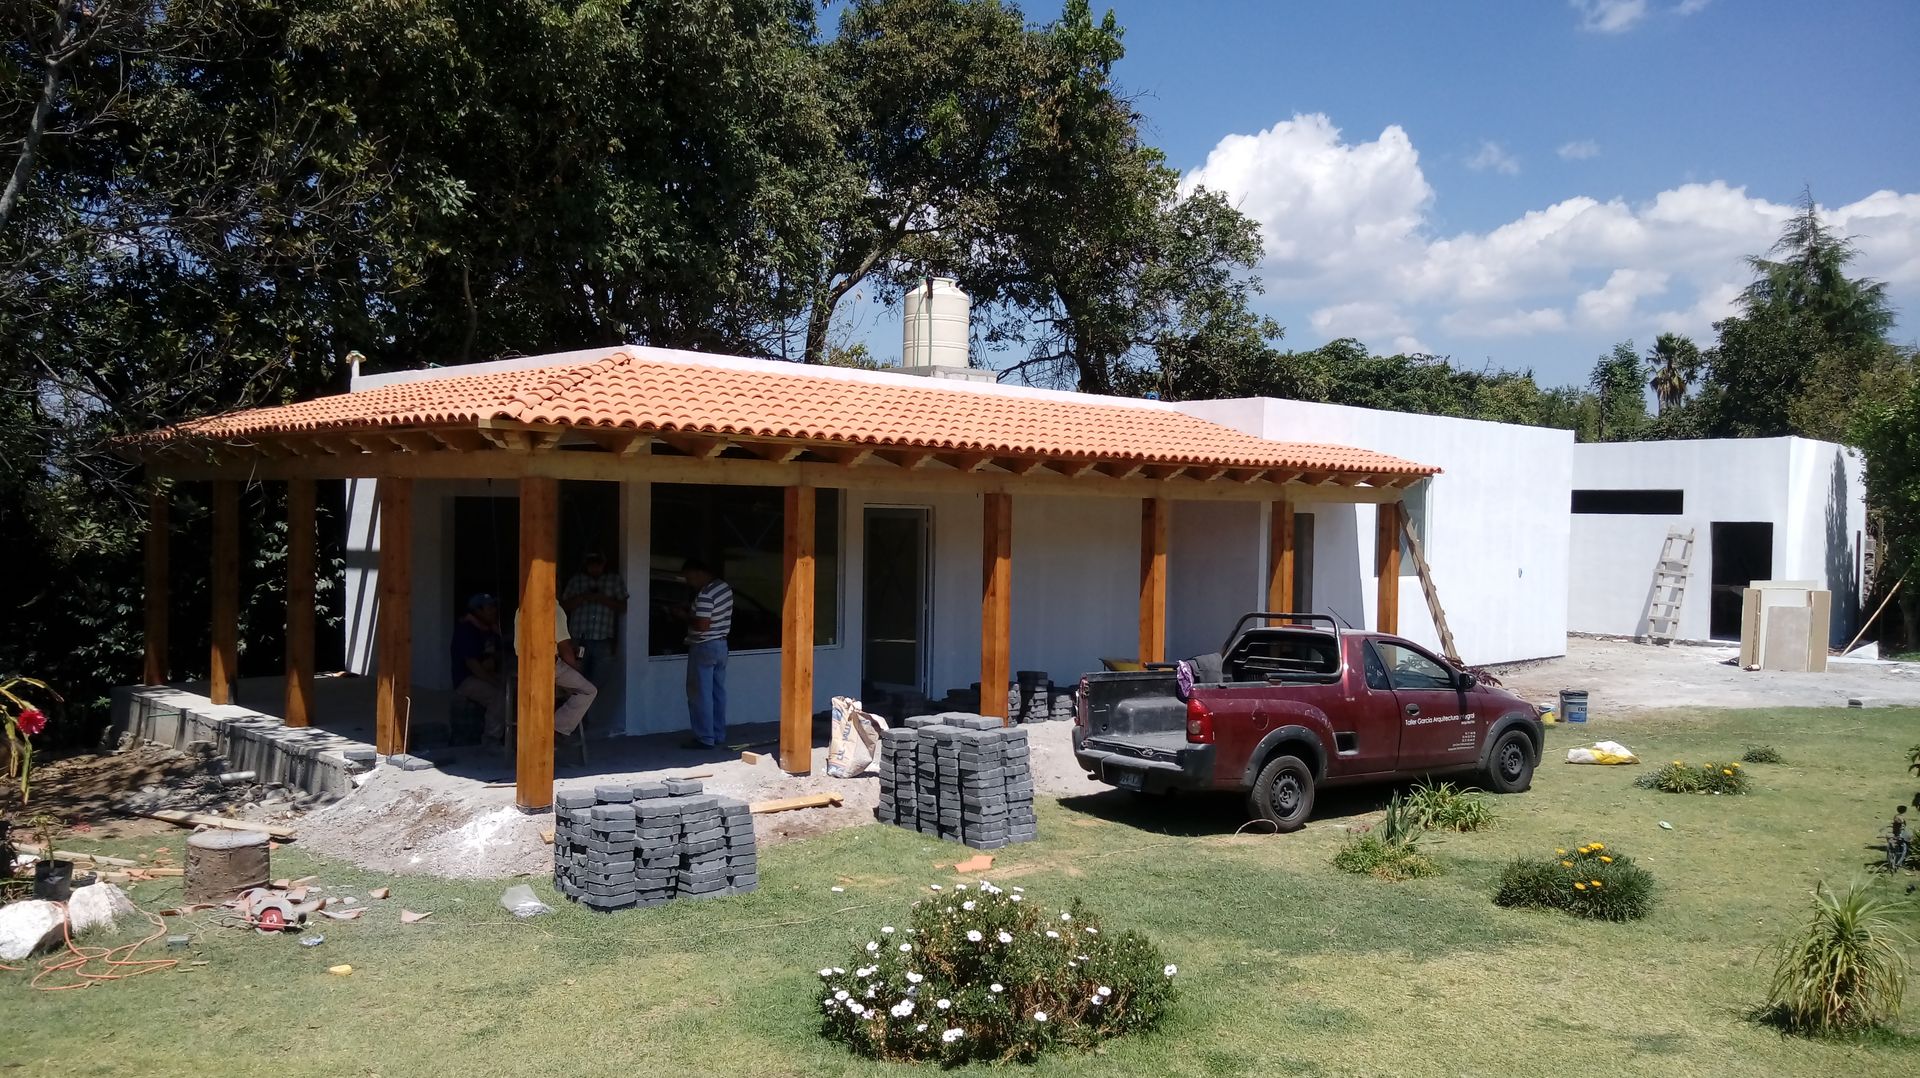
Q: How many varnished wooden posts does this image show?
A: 10